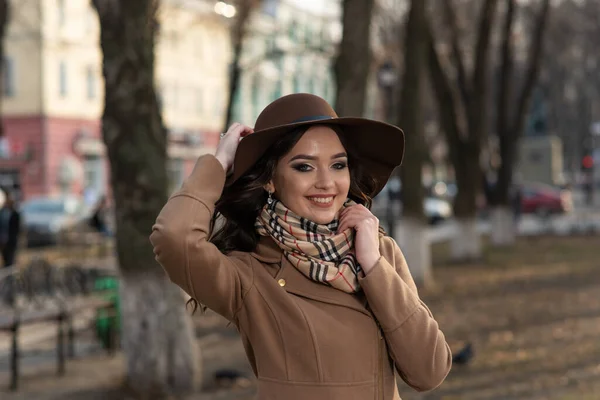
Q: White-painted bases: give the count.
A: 4